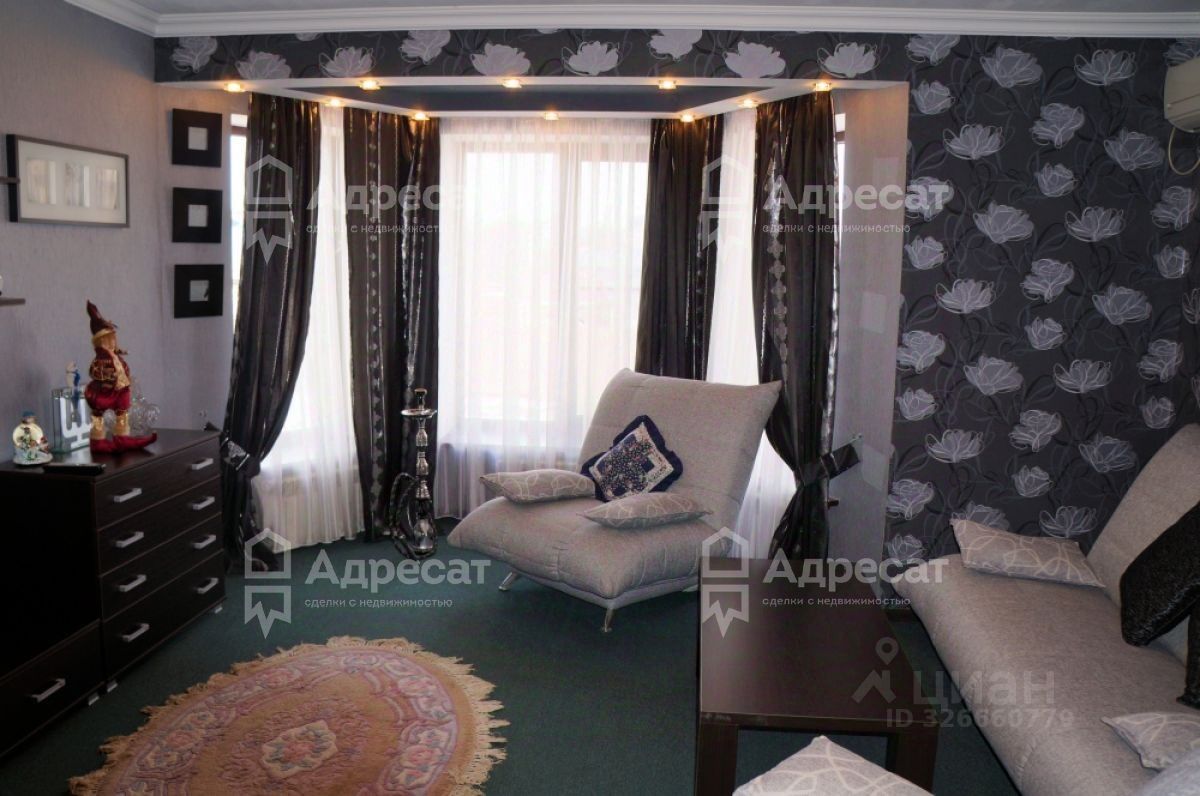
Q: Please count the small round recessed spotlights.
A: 10